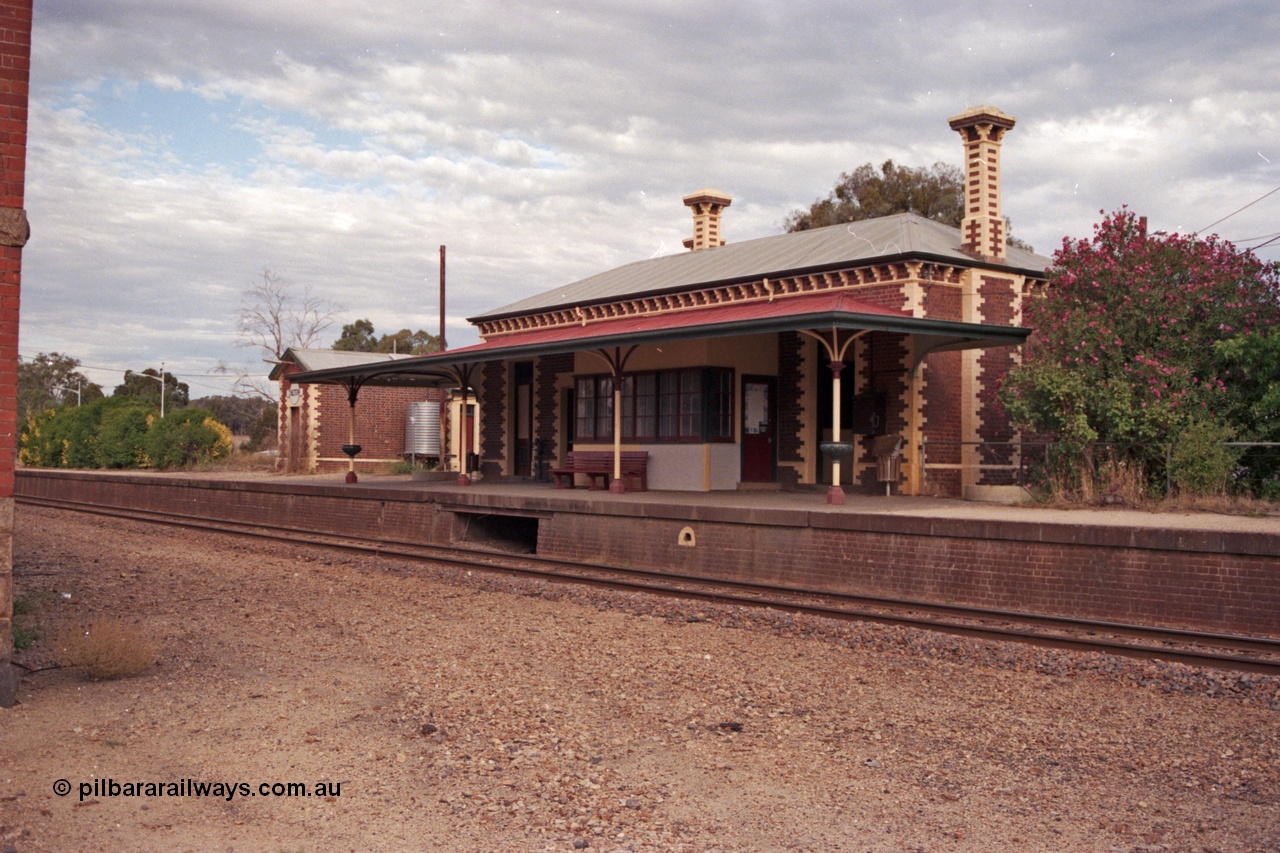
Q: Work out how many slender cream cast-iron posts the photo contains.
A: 4